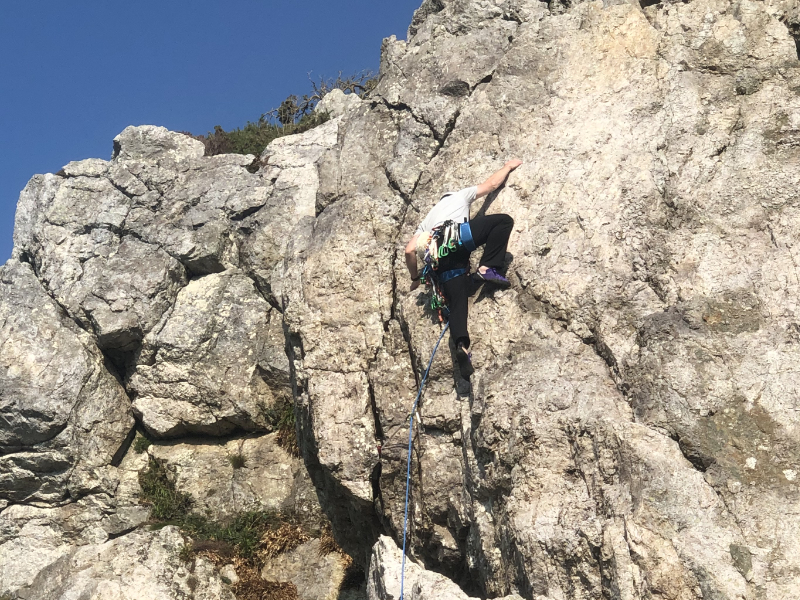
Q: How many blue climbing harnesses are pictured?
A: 1